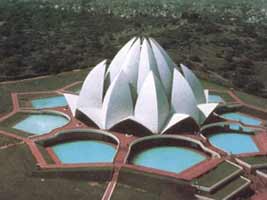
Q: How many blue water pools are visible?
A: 7